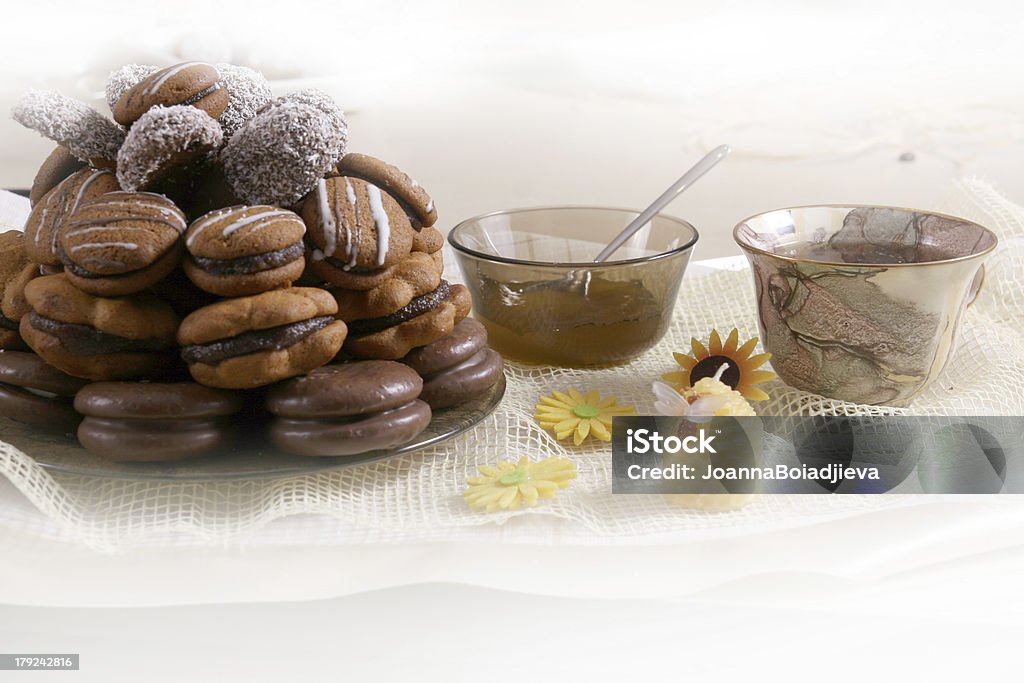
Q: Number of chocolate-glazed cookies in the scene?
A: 4